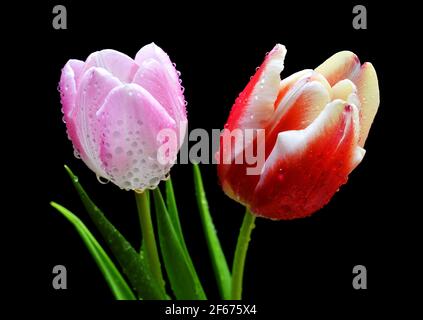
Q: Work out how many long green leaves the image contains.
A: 5